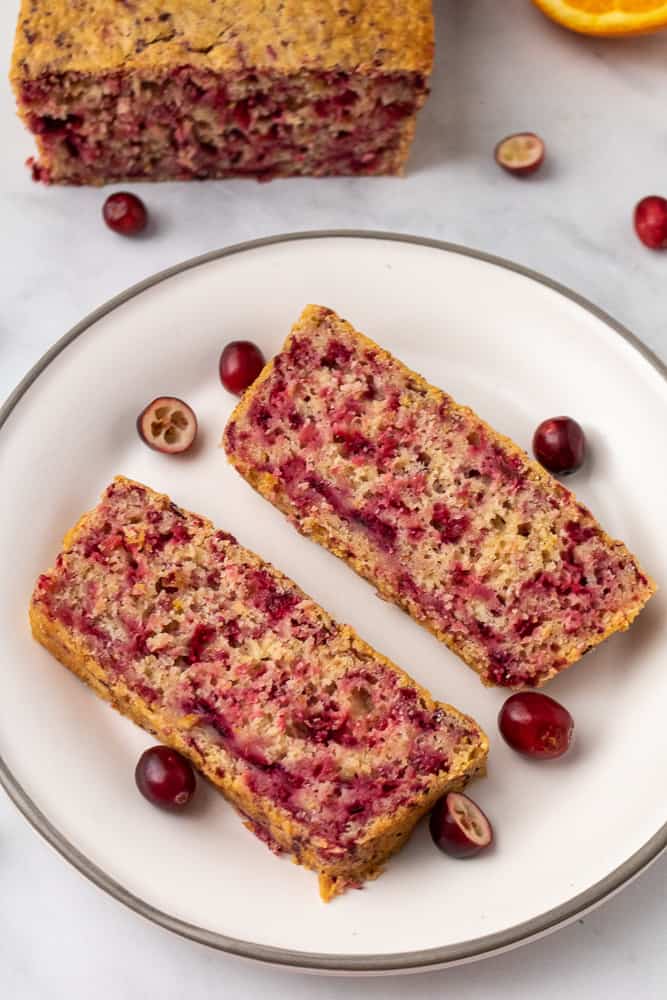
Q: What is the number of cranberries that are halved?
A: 3